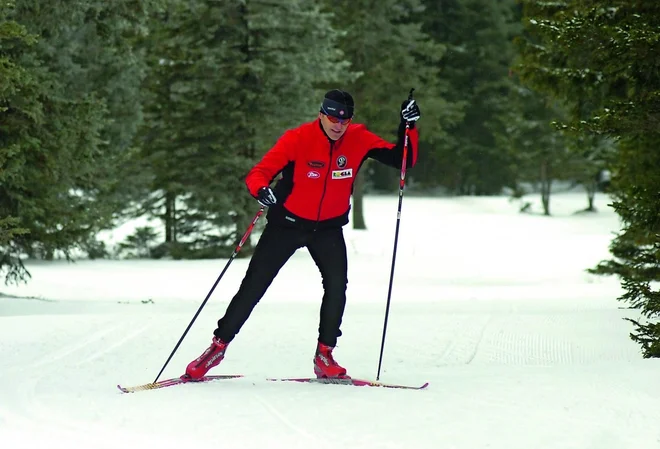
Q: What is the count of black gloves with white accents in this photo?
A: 2